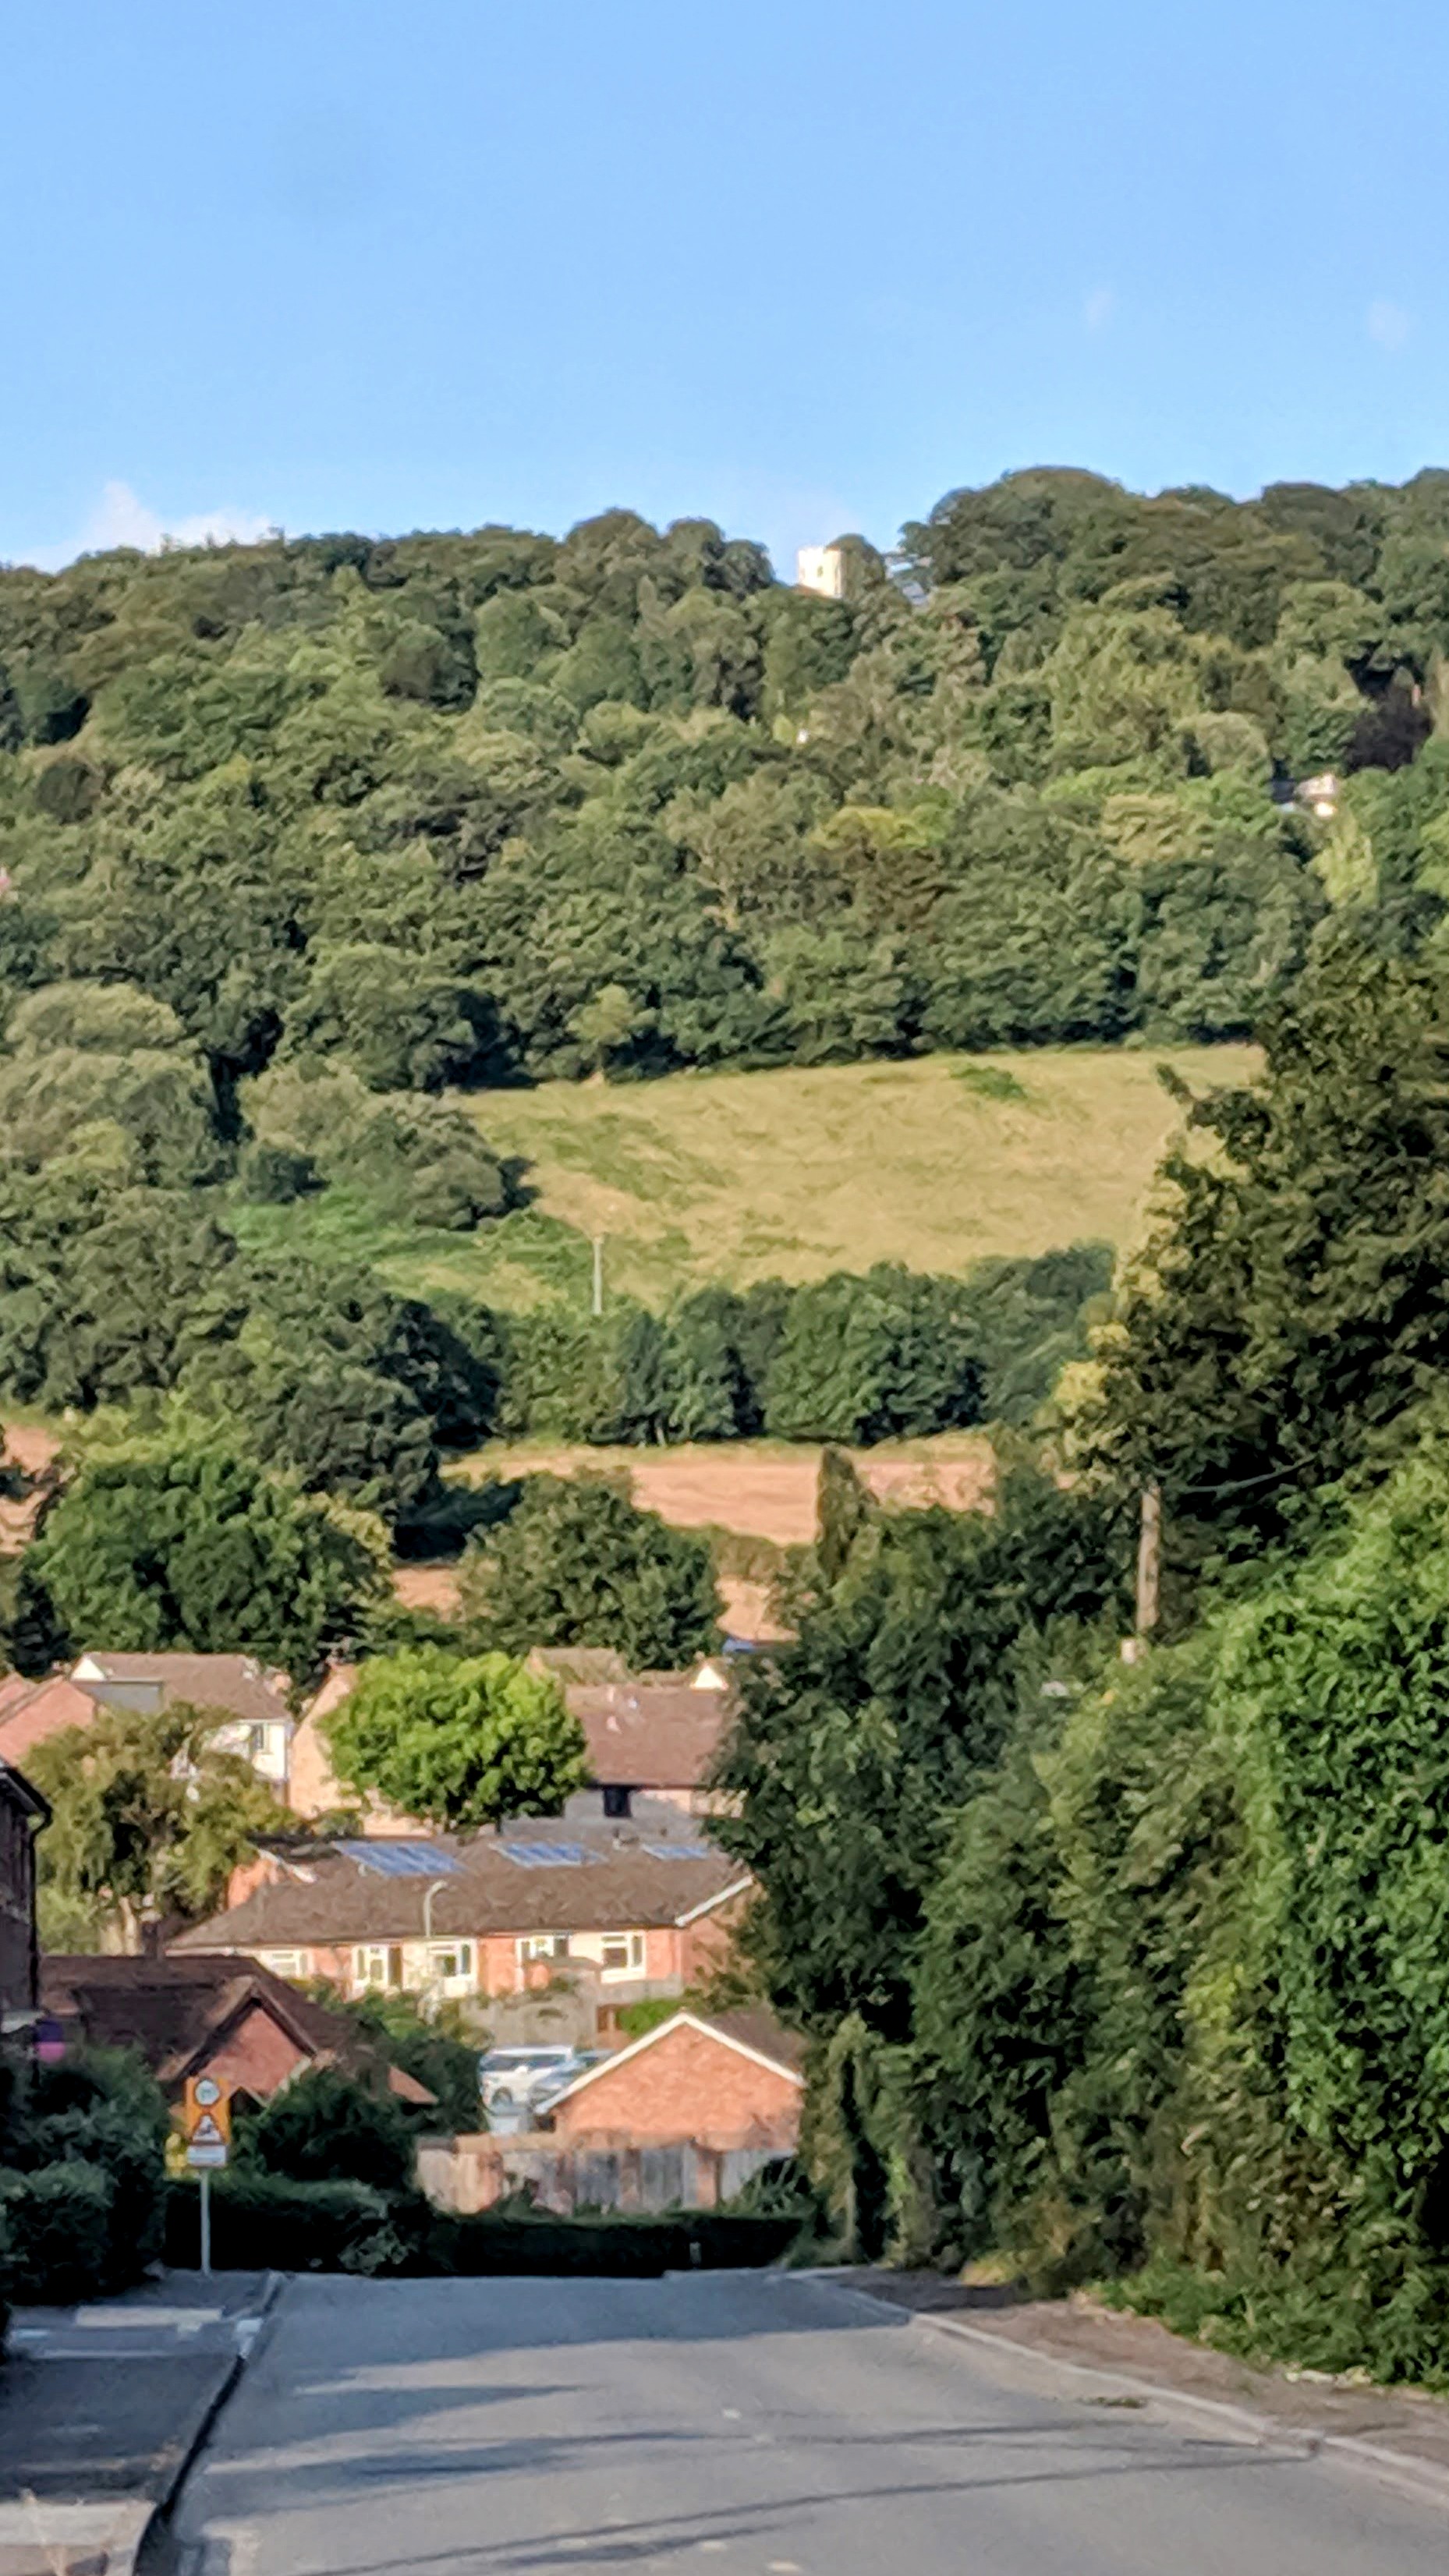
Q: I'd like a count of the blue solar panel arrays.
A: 3